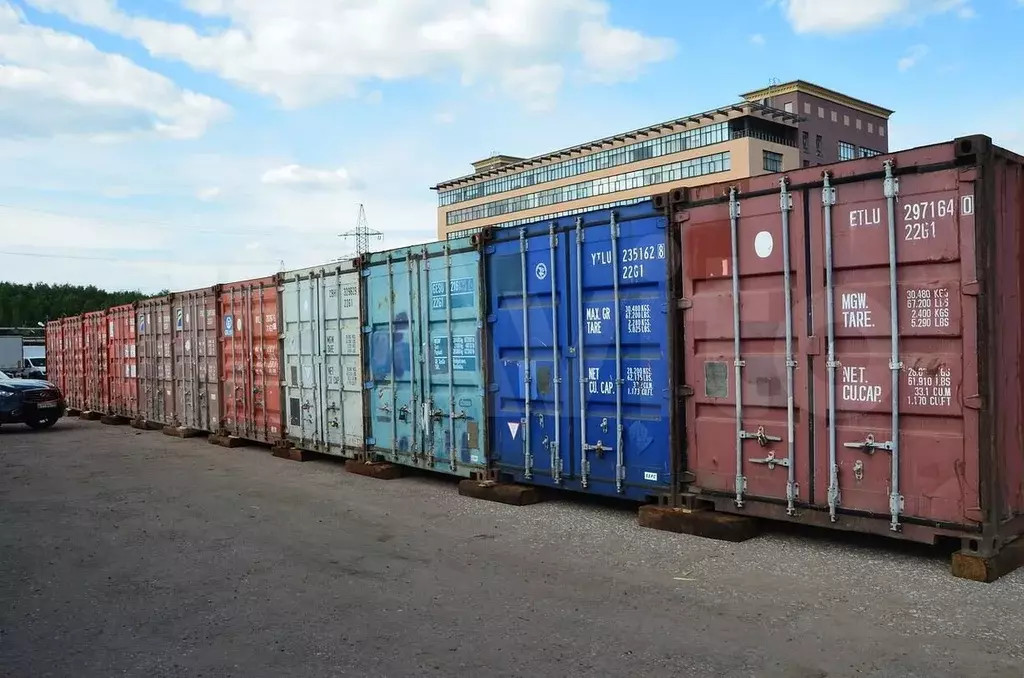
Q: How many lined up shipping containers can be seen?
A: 11